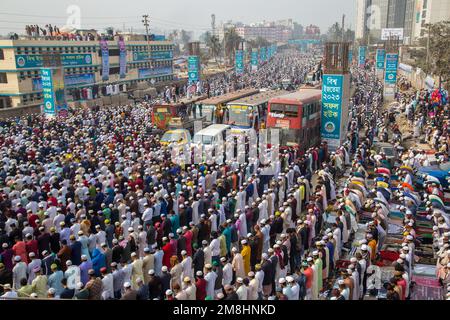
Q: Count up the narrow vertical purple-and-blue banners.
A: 2